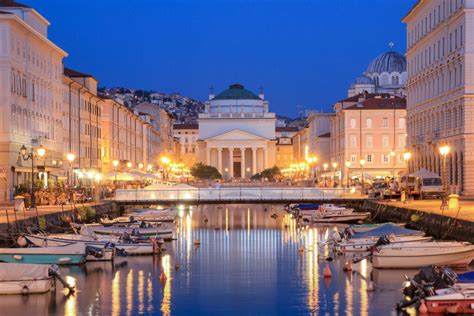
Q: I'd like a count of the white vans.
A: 1